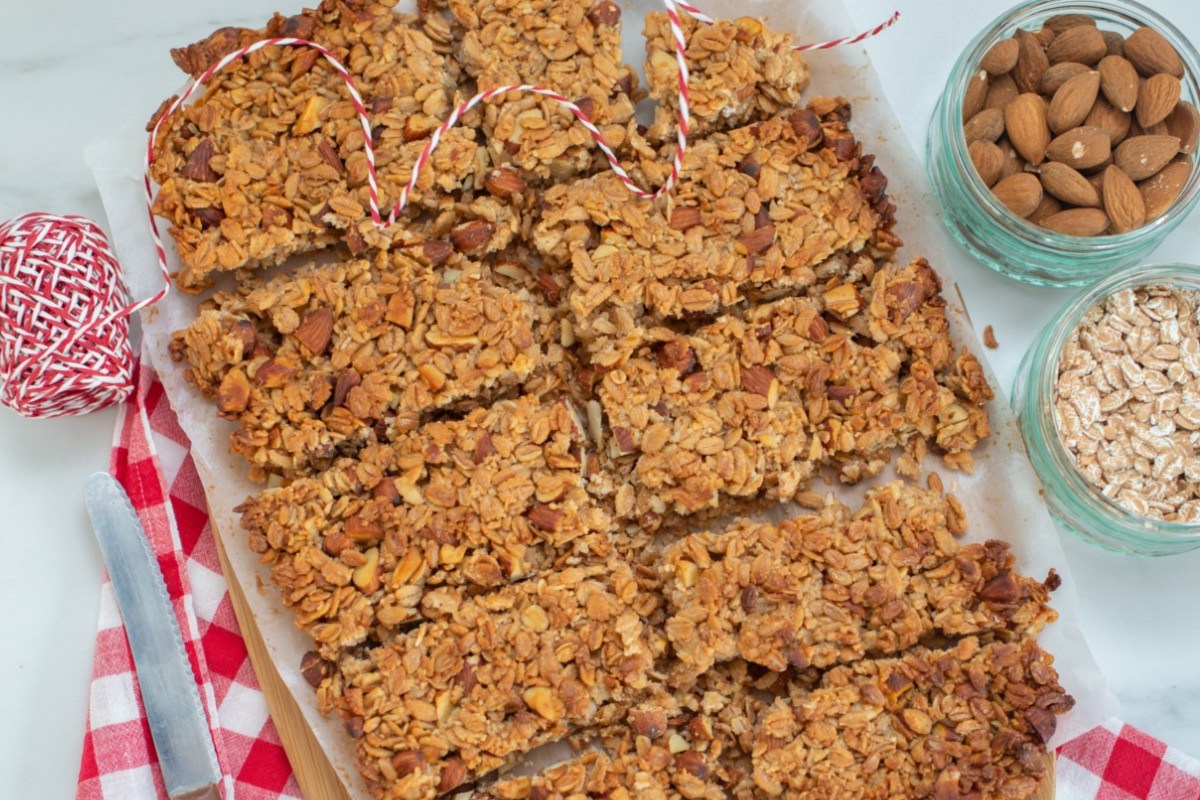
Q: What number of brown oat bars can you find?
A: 11